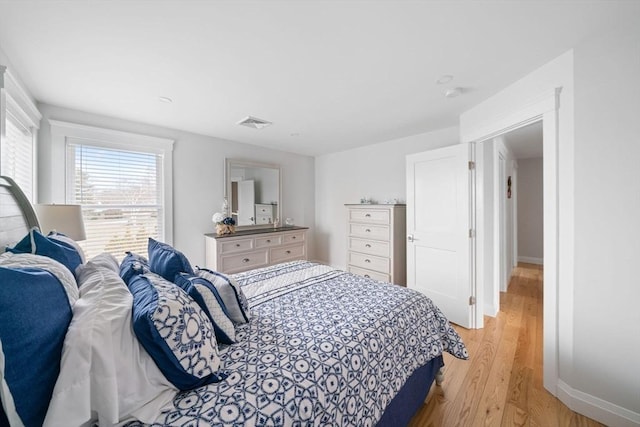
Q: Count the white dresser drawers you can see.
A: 10